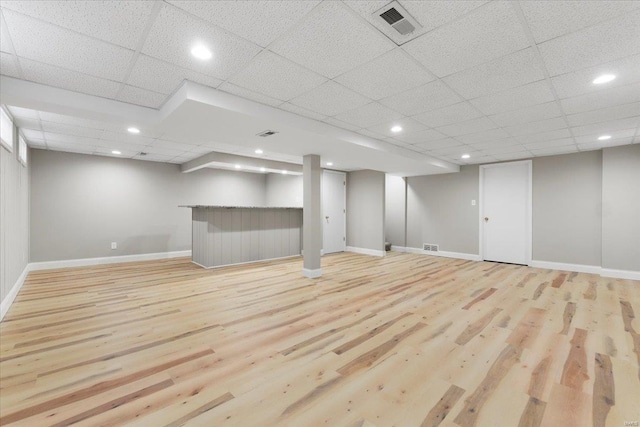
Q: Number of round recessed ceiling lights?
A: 12